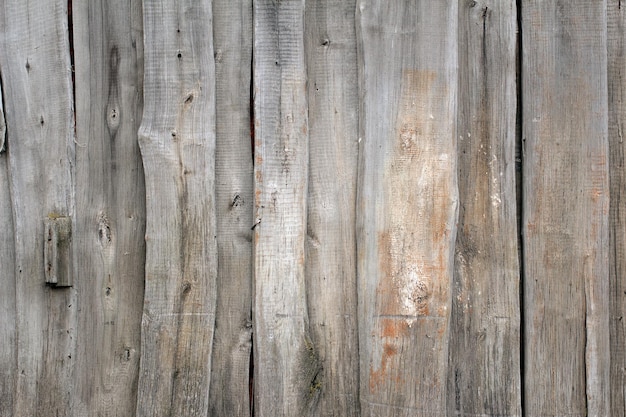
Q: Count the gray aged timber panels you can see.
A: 11